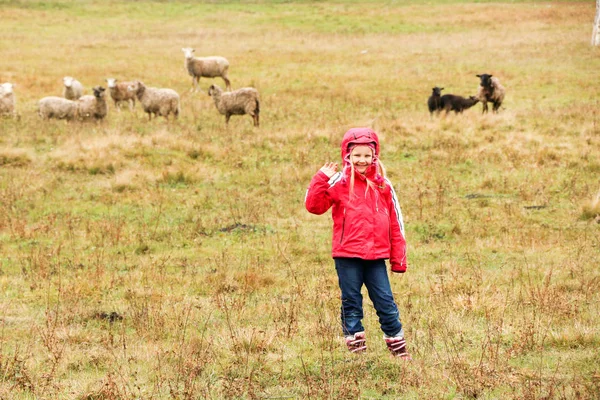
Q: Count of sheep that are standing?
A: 11